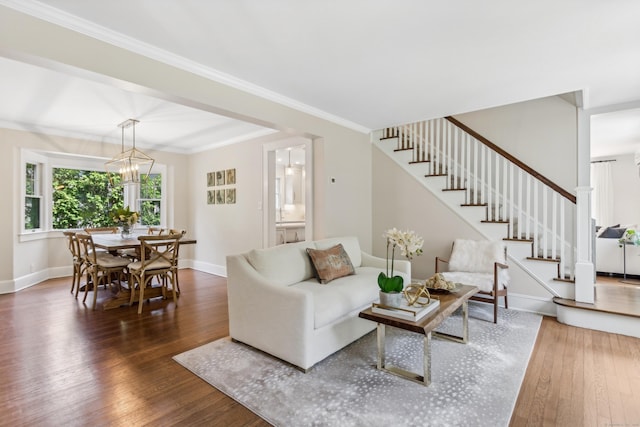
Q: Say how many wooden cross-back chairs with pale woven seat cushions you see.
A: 6